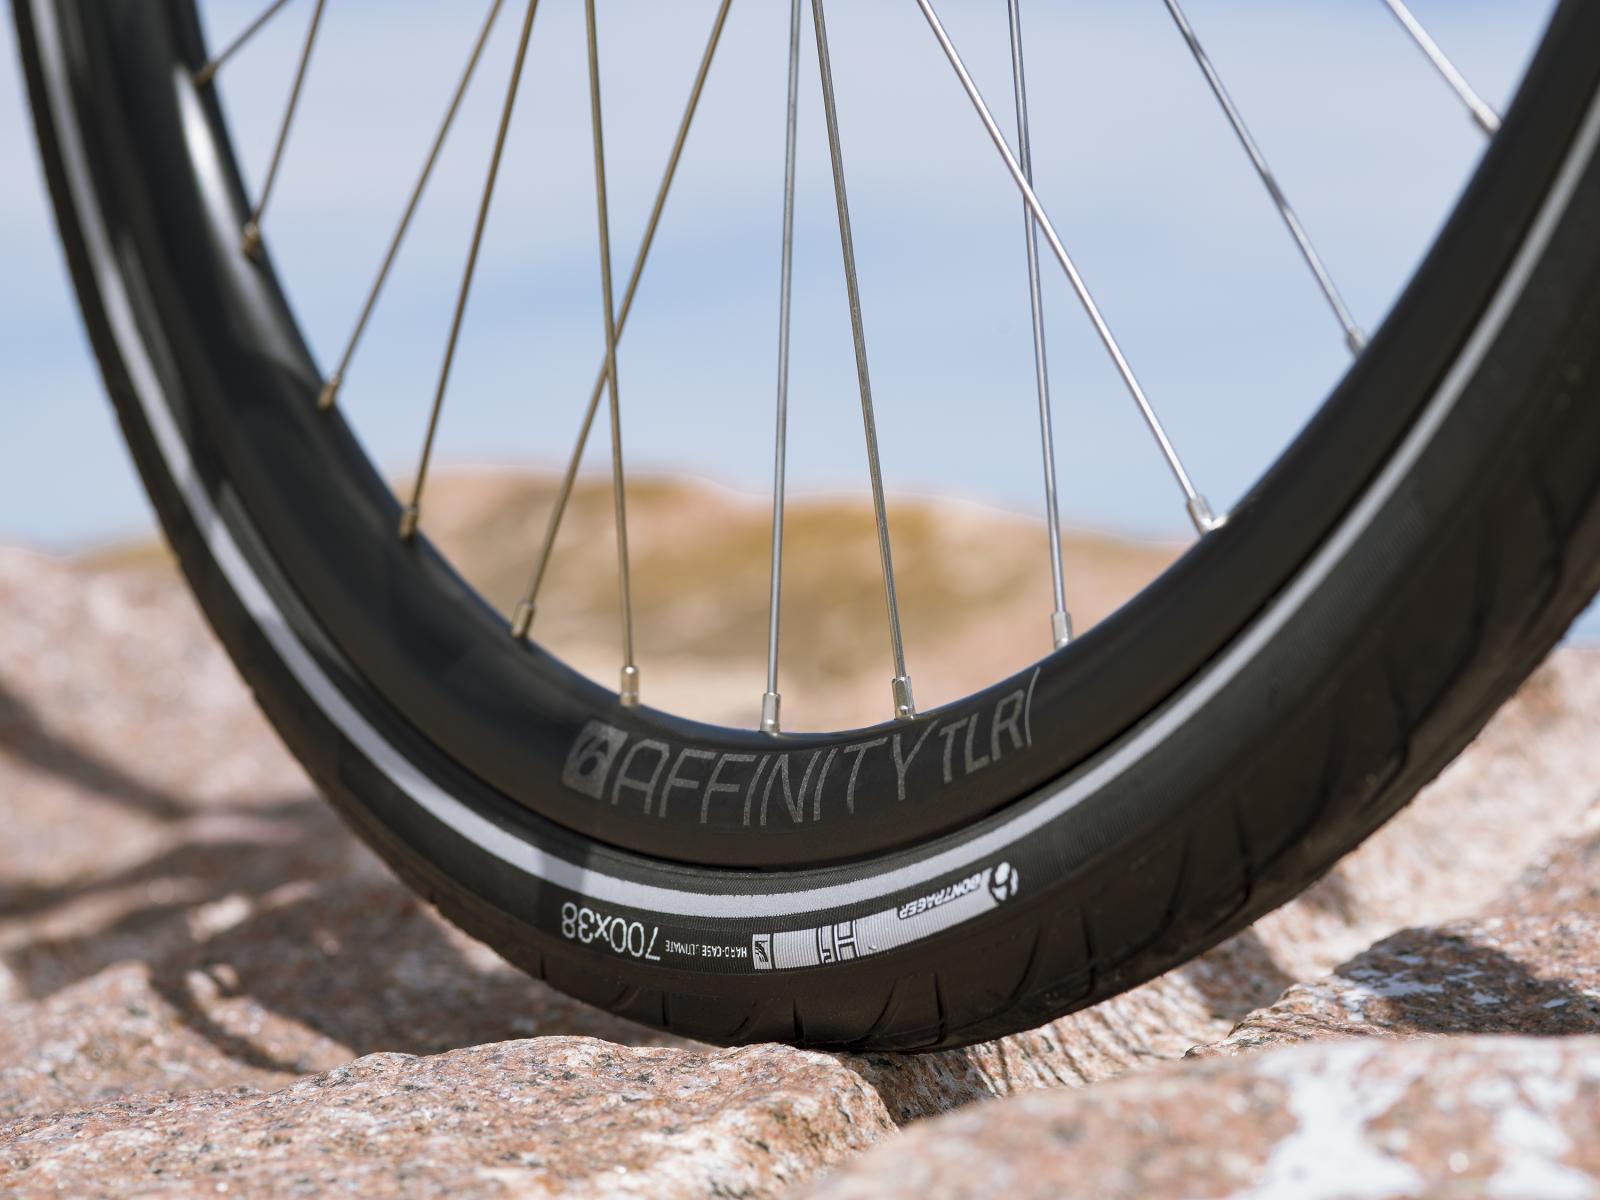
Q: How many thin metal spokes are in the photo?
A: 12